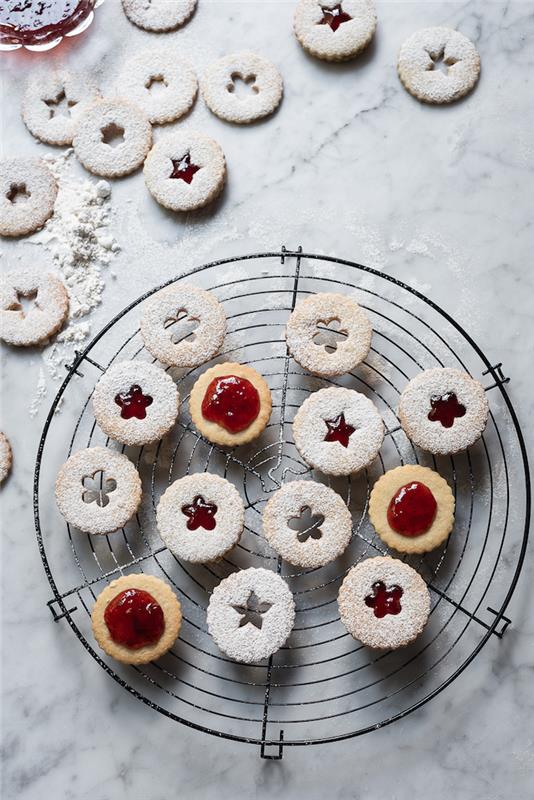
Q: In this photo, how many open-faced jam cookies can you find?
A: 3